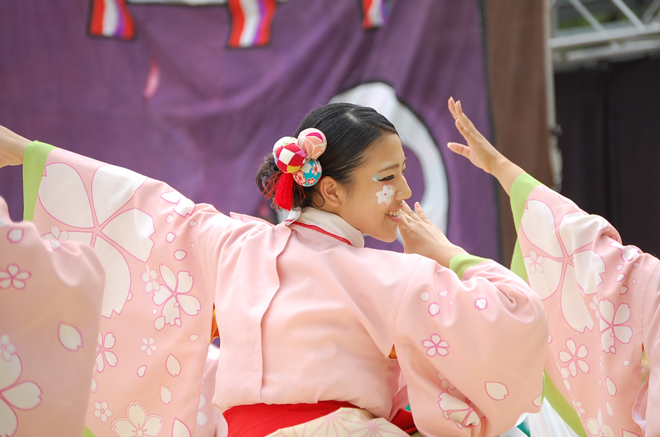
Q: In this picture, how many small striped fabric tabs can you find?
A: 3